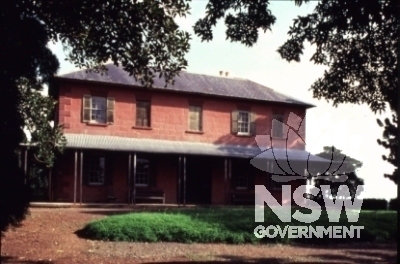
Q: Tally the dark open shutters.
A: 4